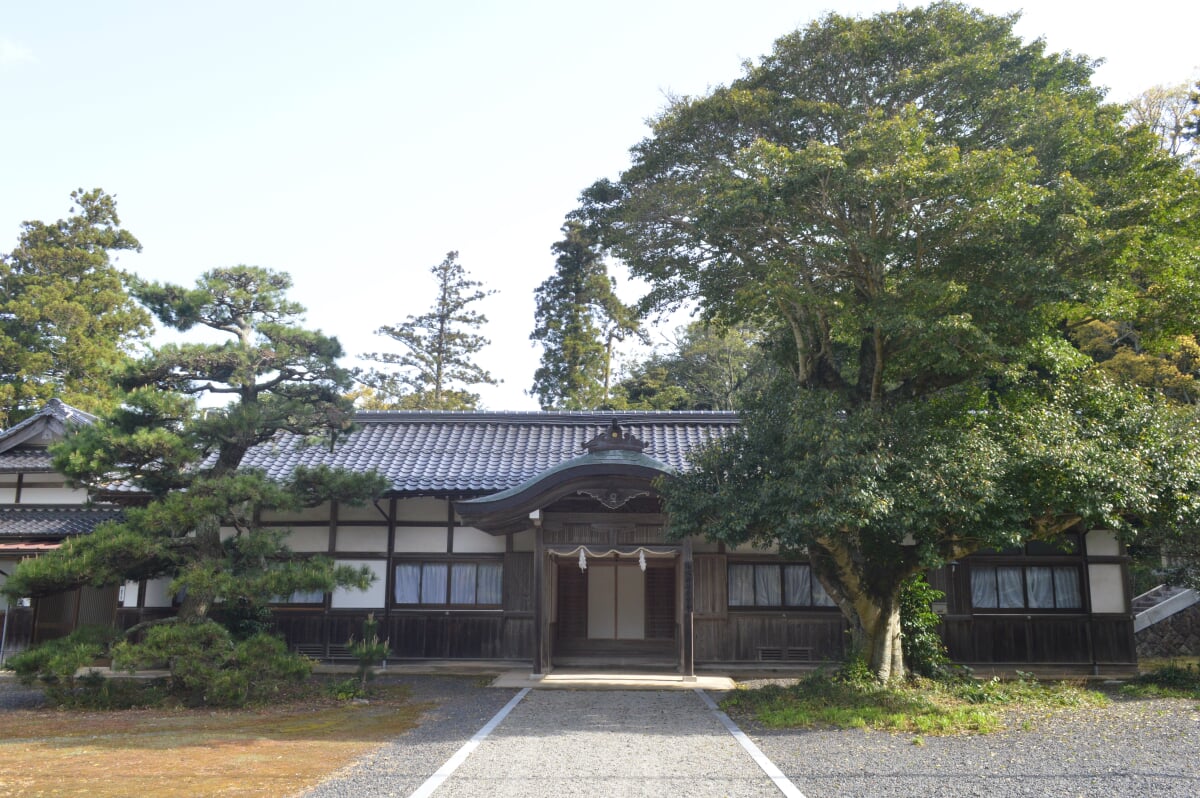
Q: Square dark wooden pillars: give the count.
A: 2